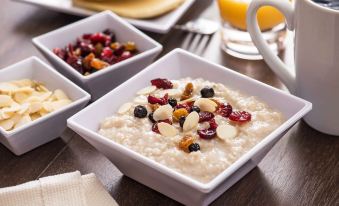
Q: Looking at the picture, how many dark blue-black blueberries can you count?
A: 7